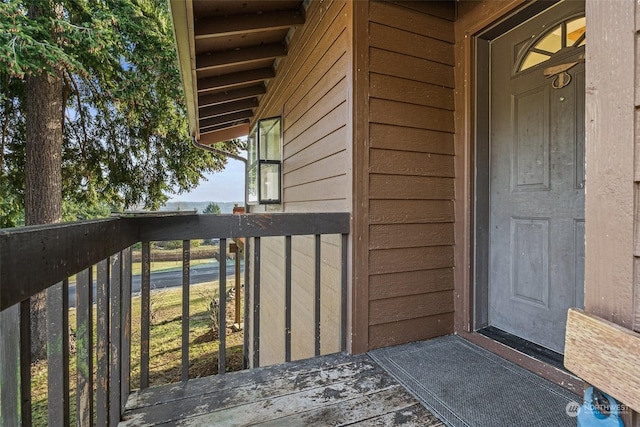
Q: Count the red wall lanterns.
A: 0